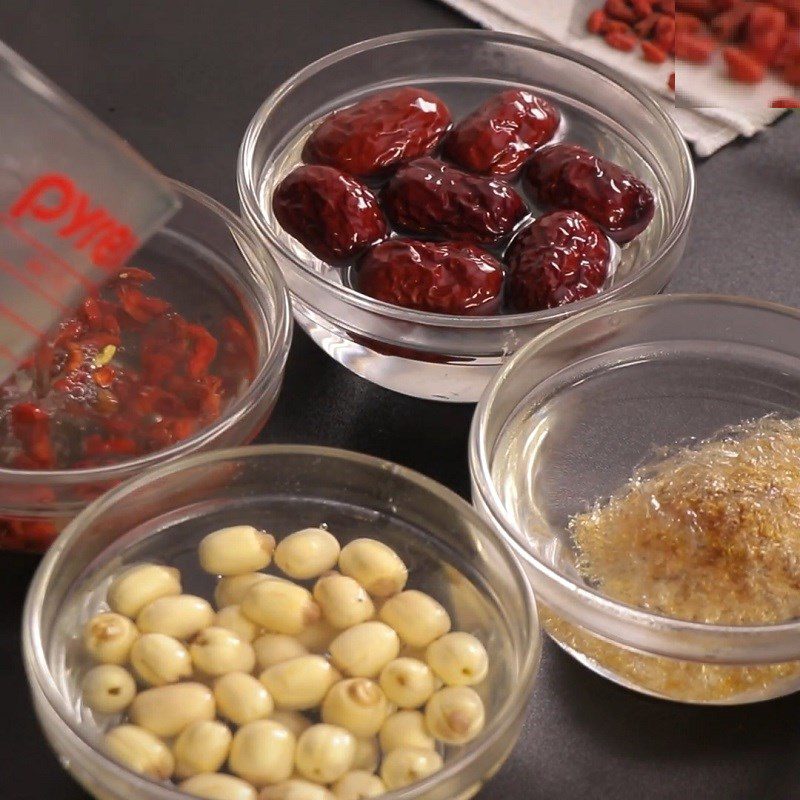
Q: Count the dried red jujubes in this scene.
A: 7